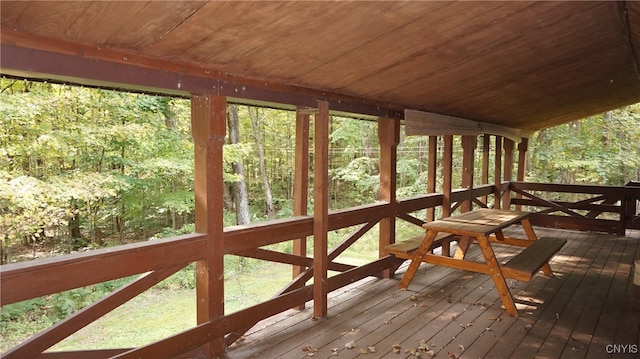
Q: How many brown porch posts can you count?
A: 11